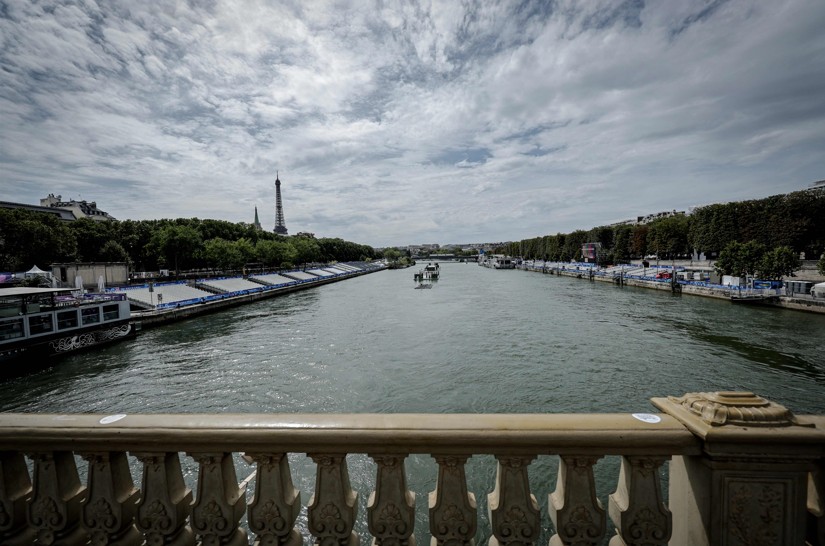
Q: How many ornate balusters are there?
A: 12